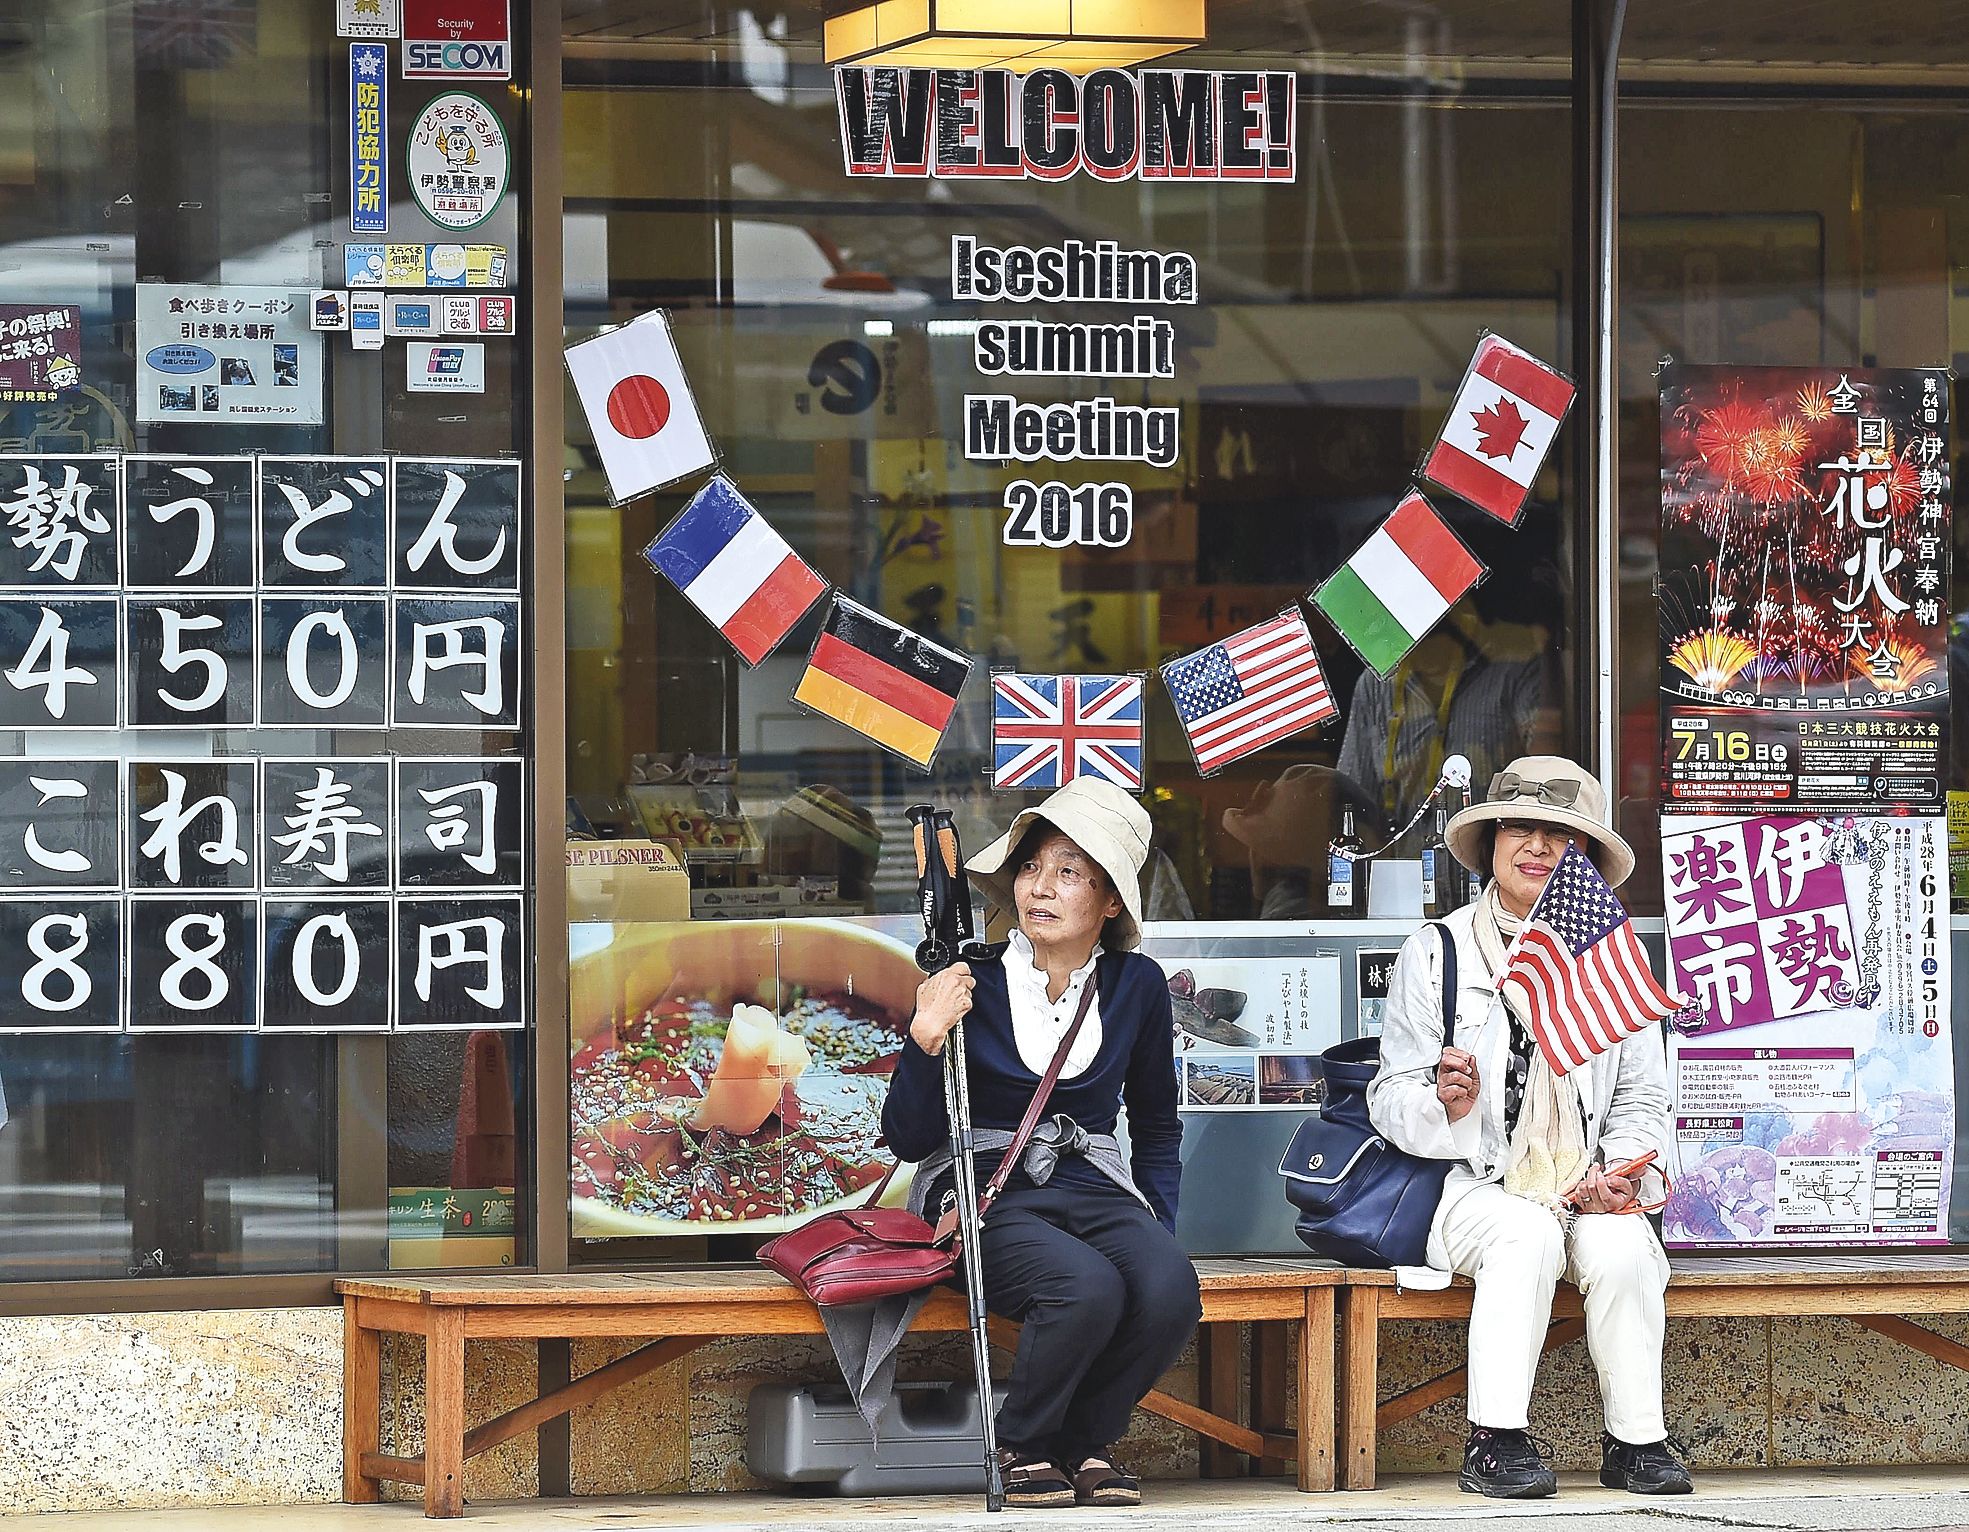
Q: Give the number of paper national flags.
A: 7